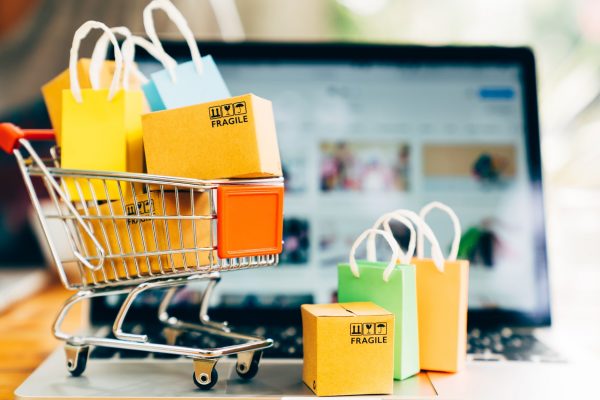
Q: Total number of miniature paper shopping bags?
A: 4